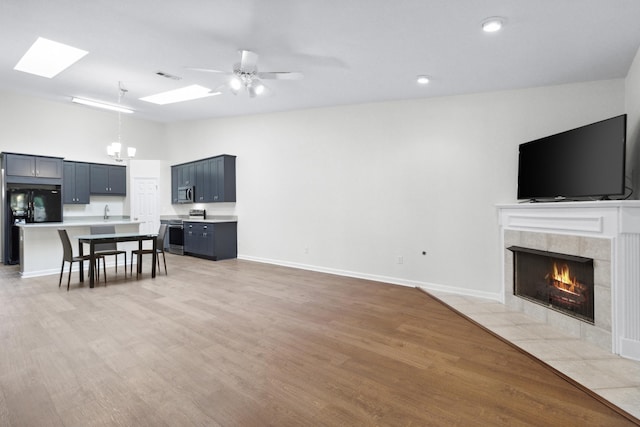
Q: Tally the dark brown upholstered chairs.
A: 3